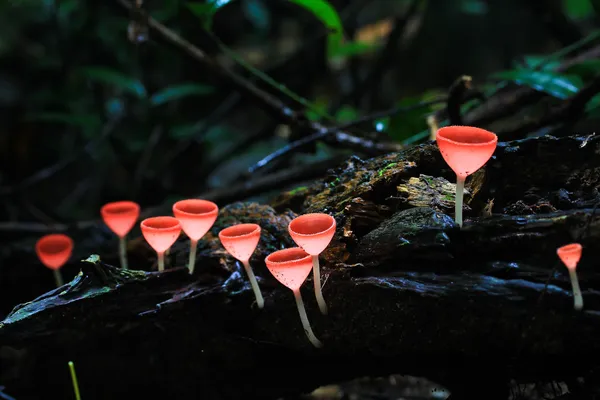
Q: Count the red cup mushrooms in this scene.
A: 9